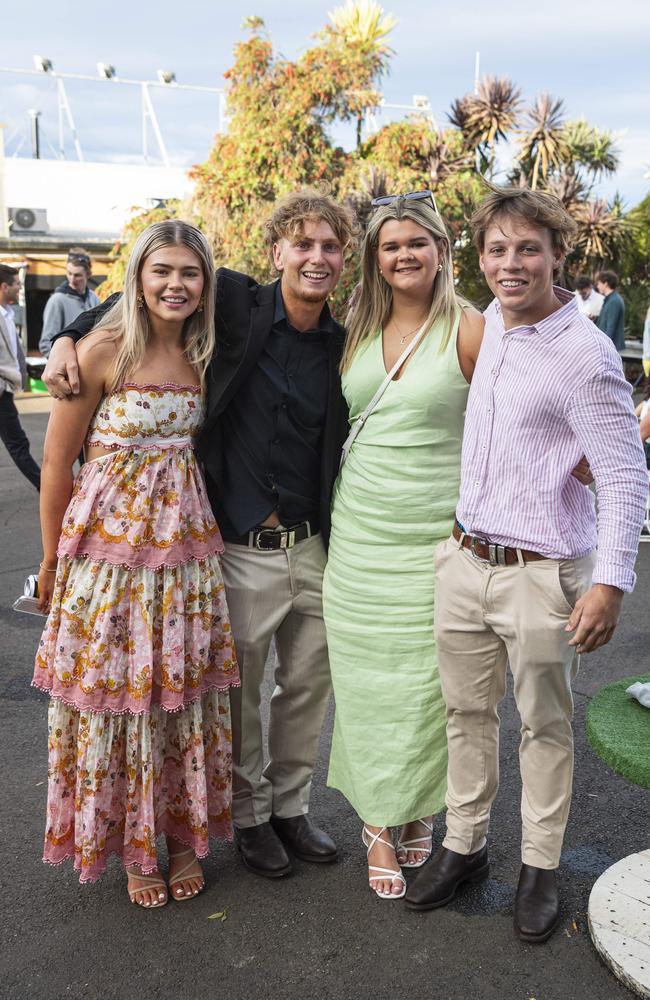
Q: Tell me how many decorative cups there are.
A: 0